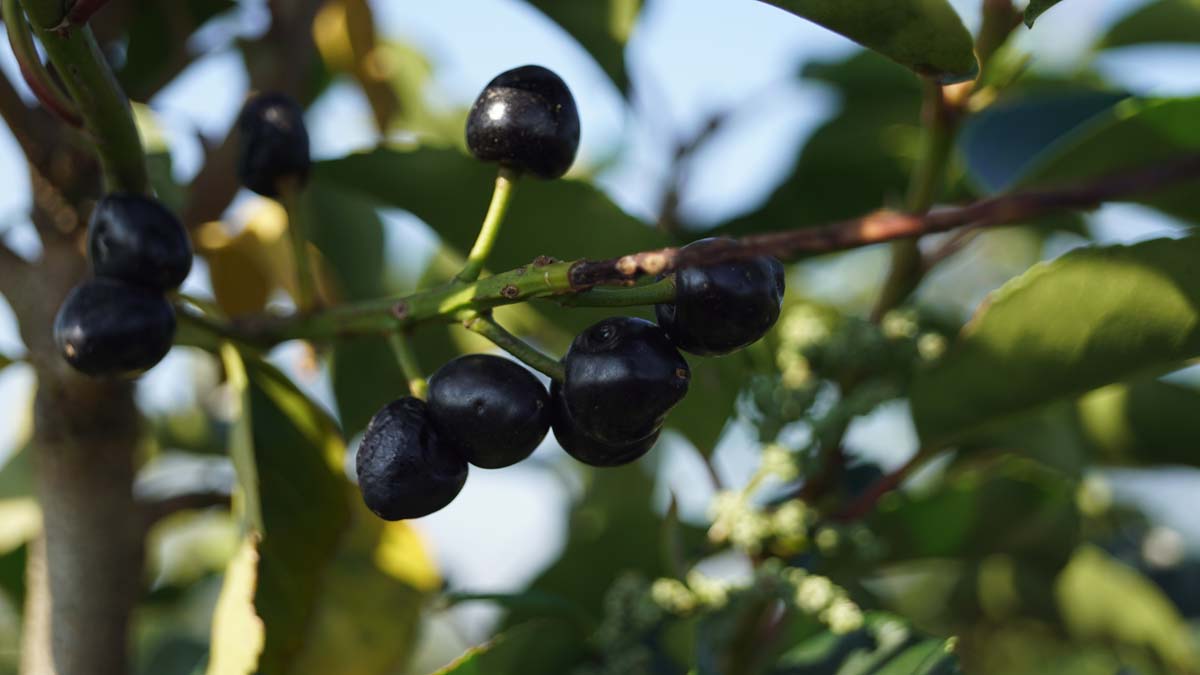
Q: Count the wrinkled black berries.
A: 1